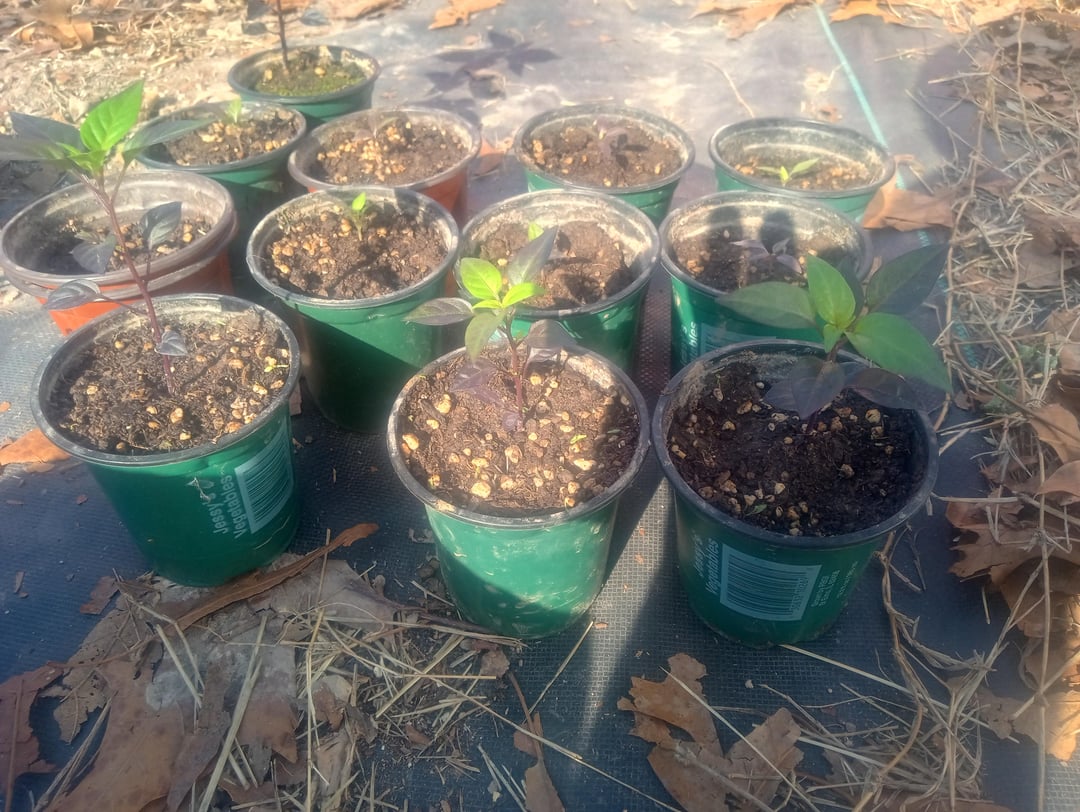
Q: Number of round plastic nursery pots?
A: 12